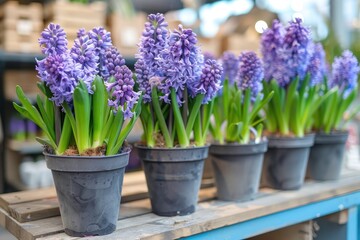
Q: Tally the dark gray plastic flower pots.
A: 5